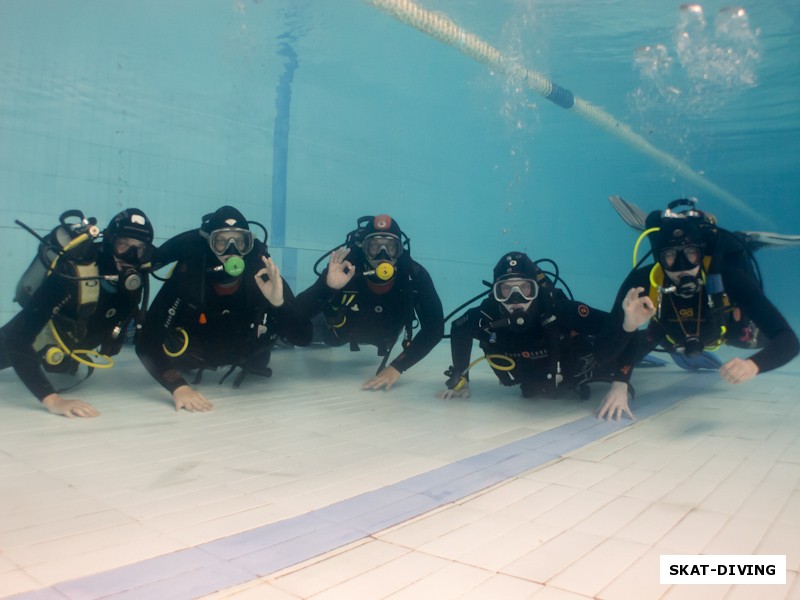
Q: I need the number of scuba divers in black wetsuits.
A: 5